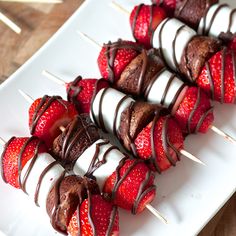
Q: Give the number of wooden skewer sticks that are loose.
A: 2